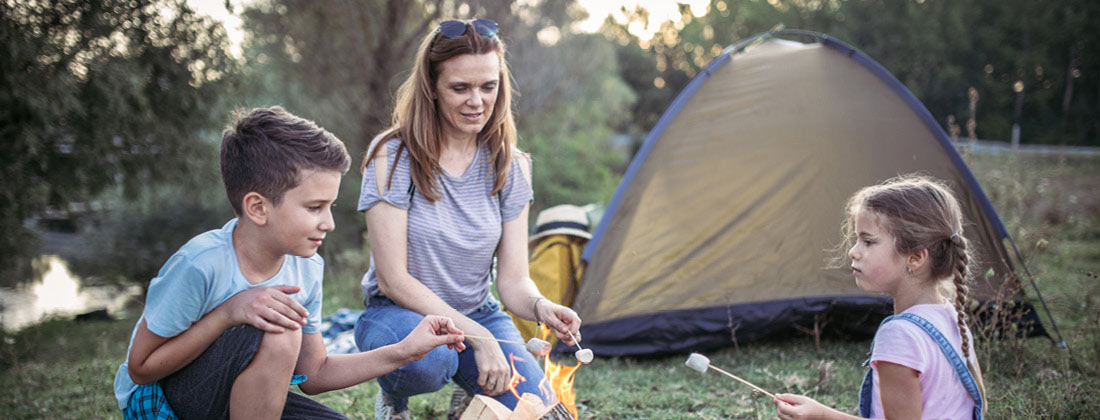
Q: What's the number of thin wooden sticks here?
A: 3